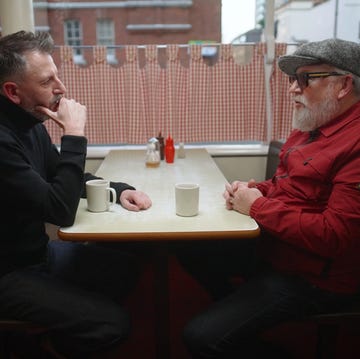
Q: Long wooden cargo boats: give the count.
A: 0